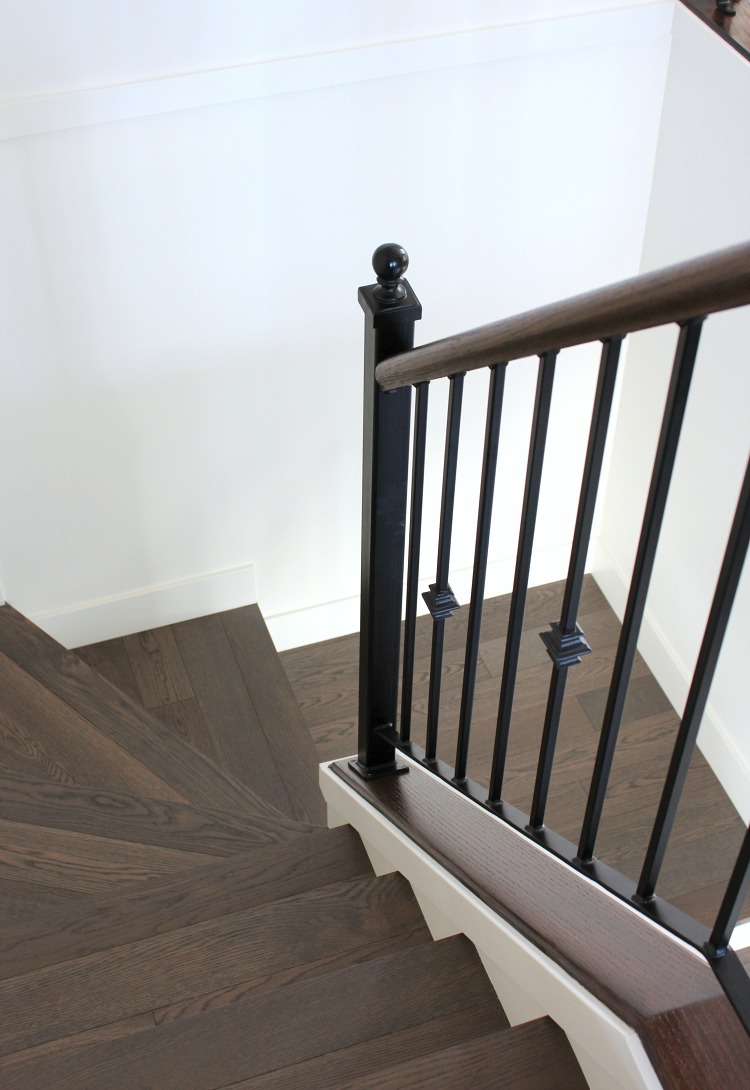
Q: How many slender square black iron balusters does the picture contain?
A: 8